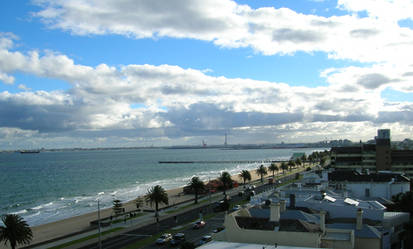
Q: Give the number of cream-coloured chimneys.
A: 4